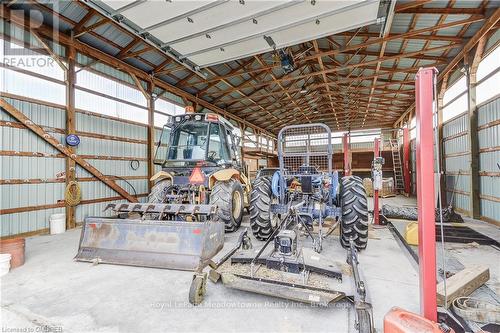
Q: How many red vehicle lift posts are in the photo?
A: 4